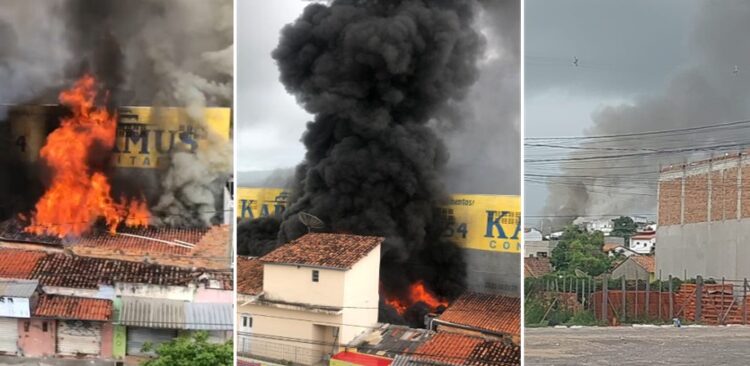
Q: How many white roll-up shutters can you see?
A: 2